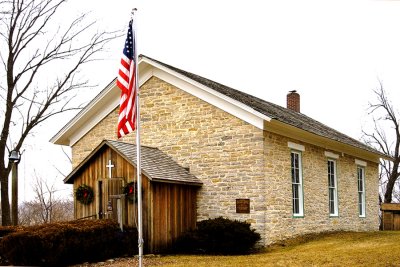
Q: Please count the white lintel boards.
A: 3